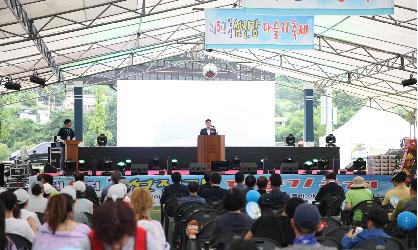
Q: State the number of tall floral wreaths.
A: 1